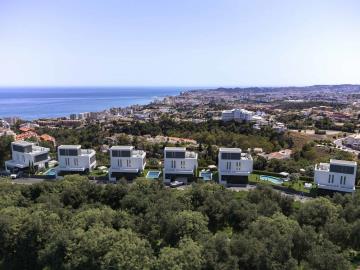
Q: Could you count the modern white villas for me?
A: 6